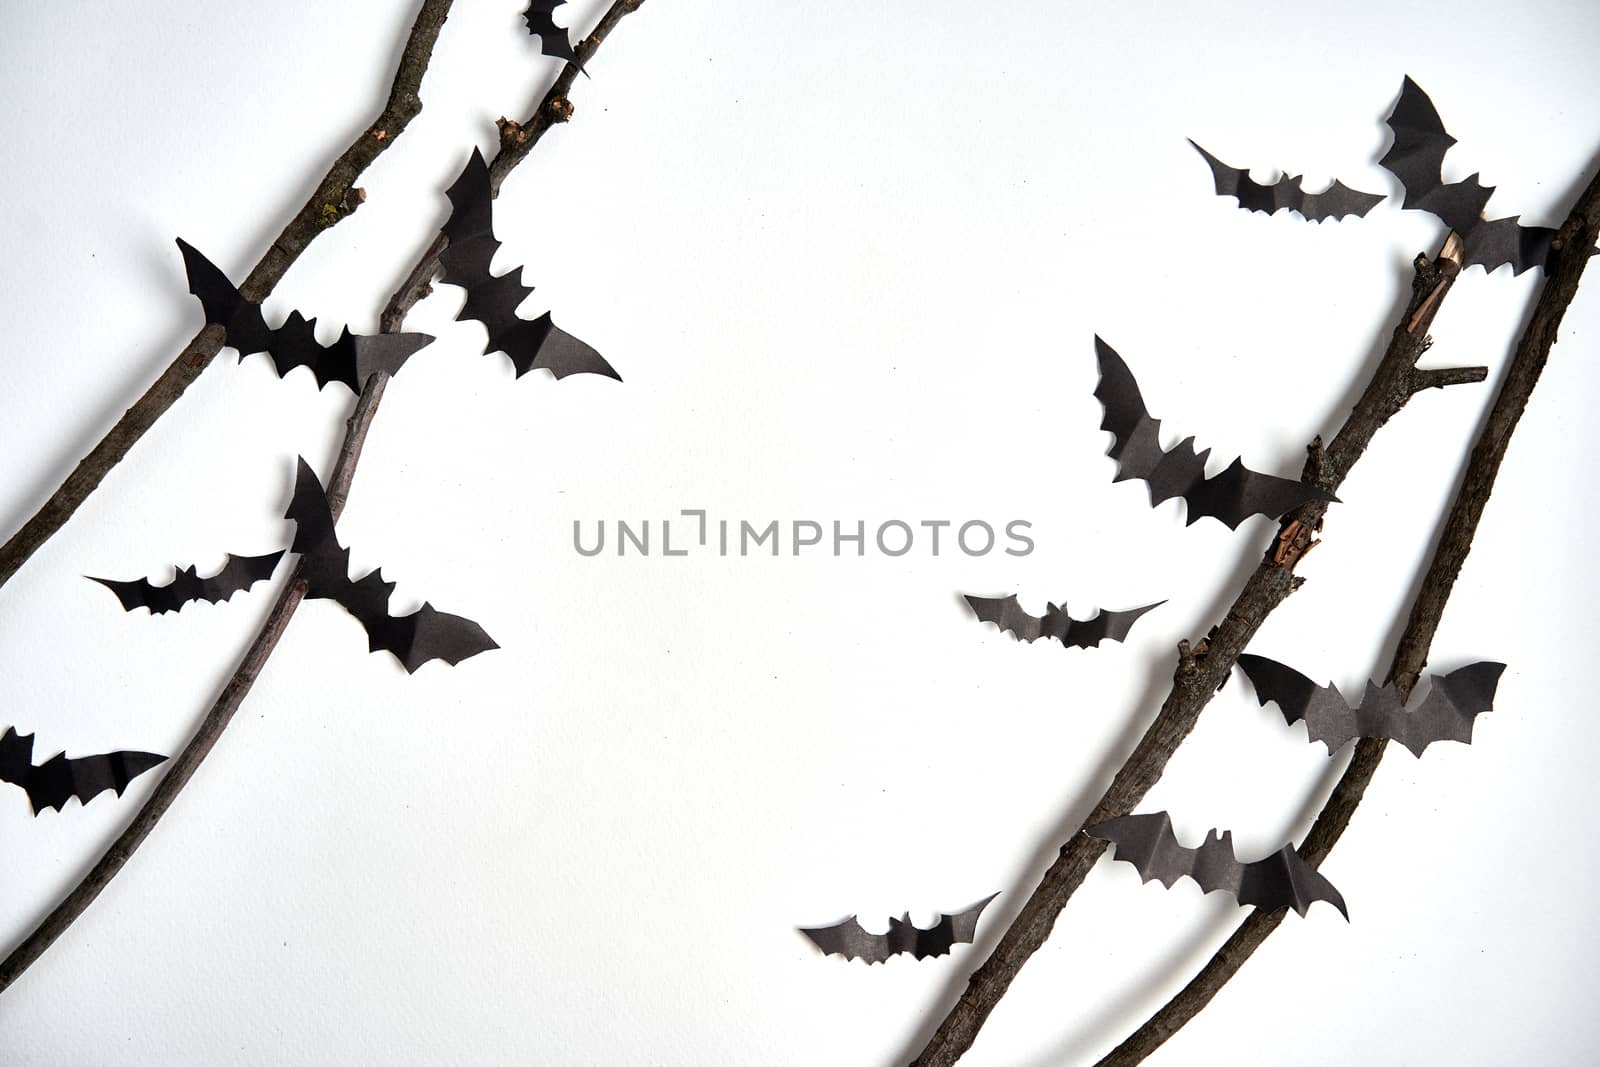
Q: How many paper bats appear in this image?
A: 13